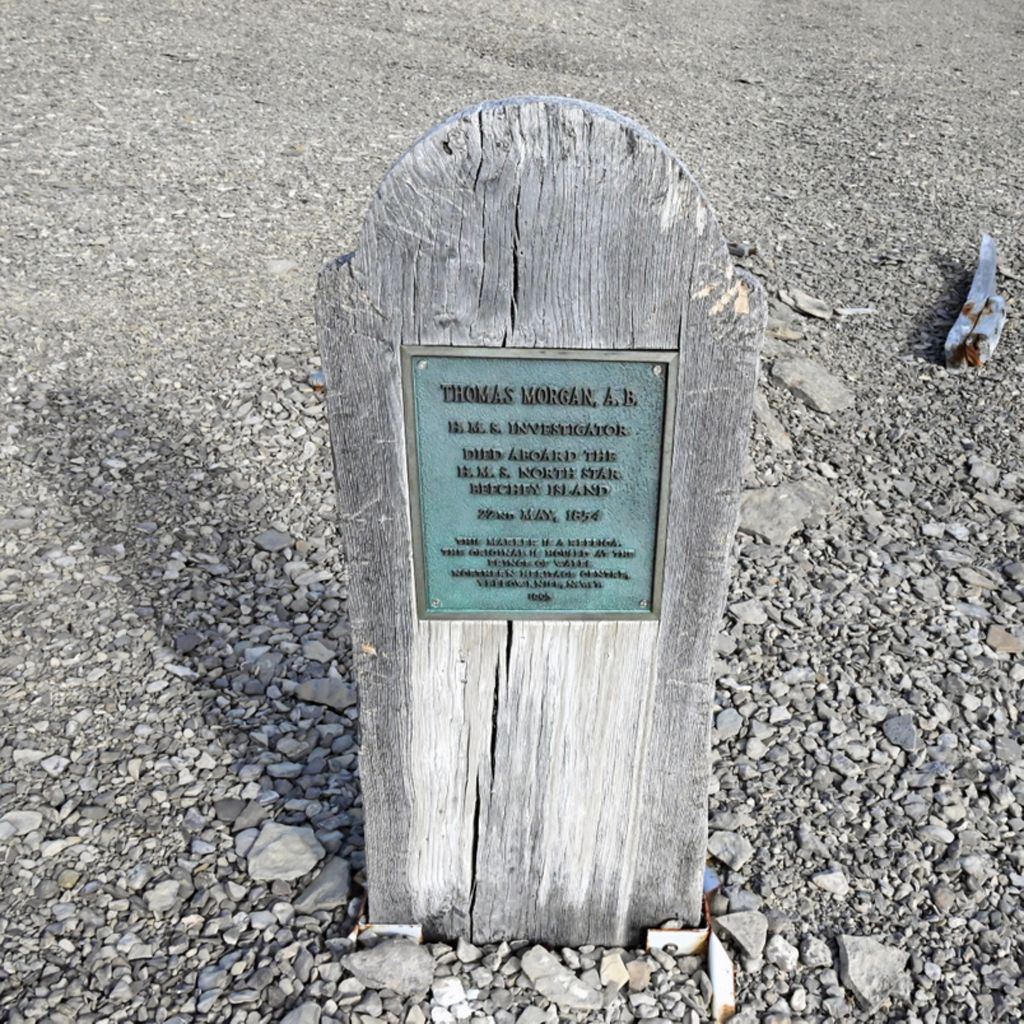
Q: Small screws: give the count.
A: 4